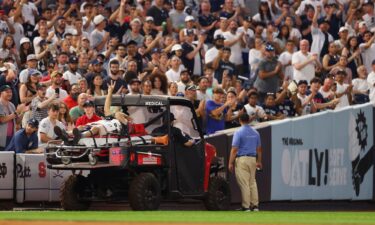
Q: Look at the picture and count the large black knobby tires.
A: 3